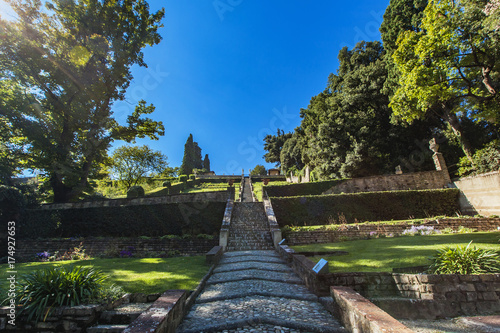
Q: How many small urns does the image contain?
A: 2